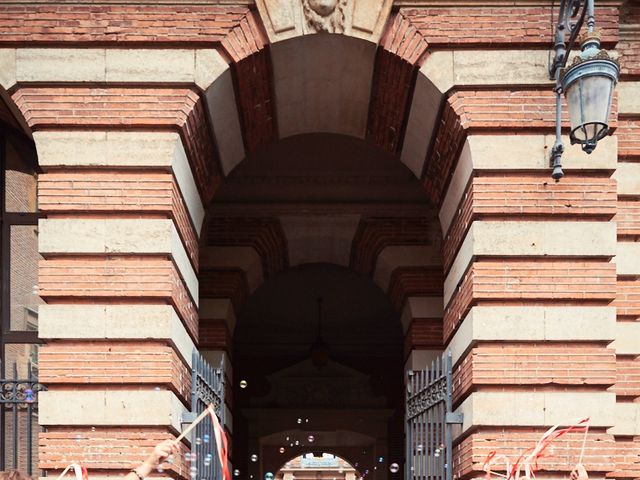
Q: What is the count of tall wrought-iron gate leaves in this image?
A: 2